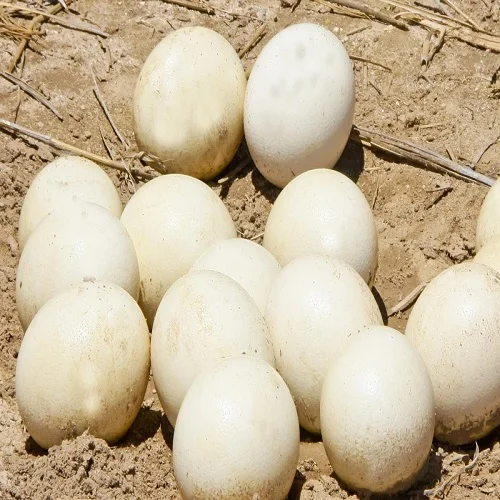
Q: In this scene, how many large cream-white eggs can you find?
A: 15